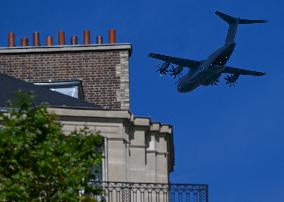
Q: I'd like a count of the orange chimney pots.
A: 9